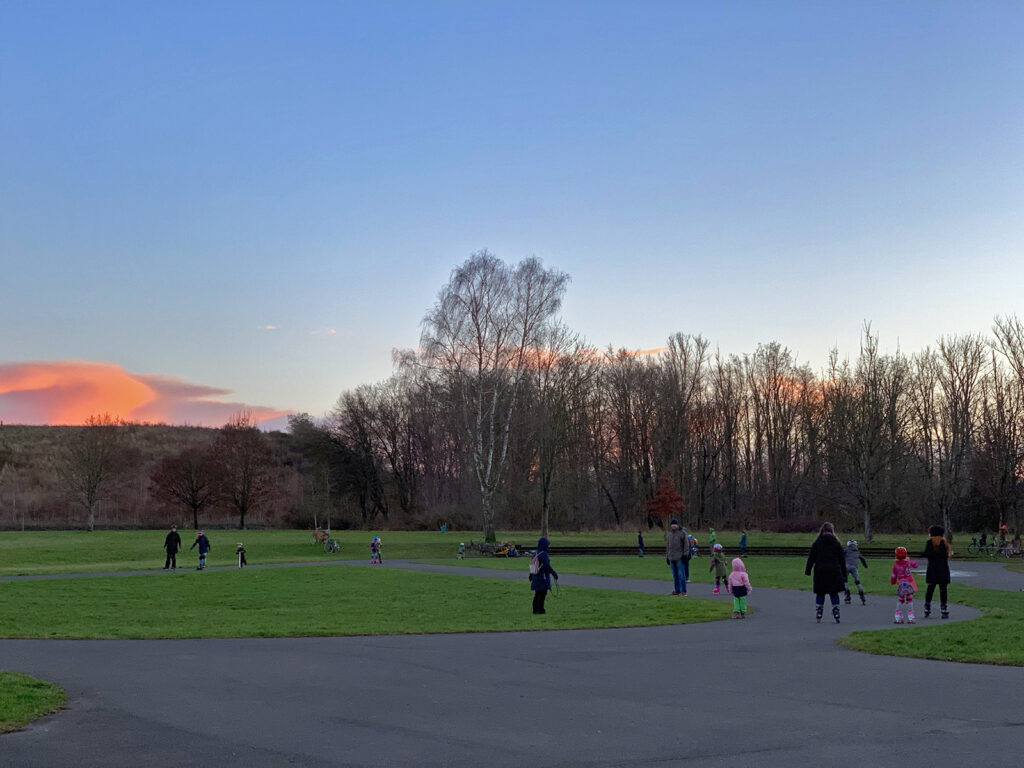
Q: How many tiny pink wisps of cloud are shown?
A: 2